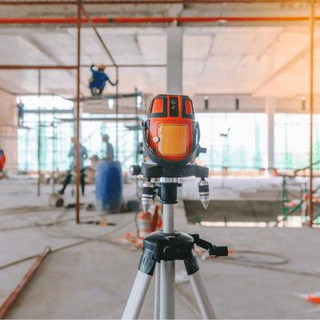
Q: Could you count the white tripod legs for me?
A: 3